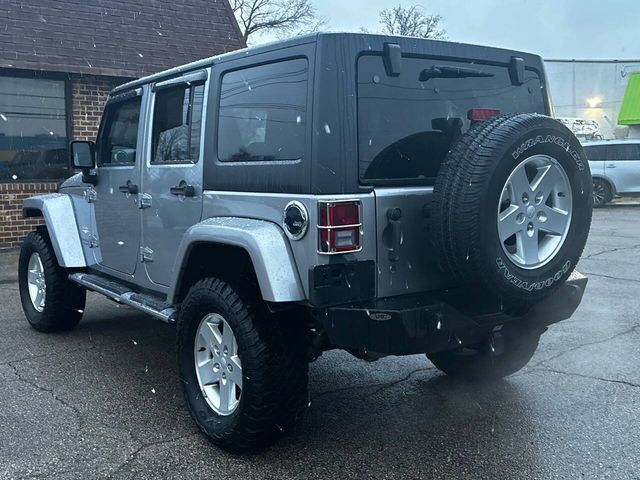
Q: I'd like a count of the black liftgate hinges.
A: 2